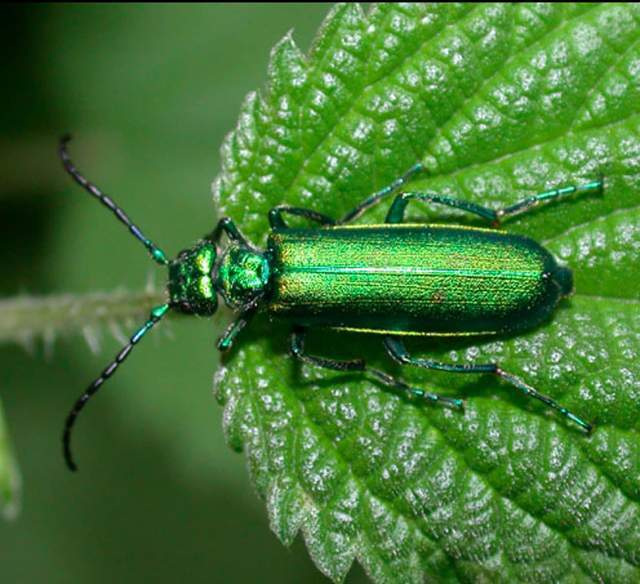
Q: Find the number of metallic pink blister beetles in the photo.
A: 0